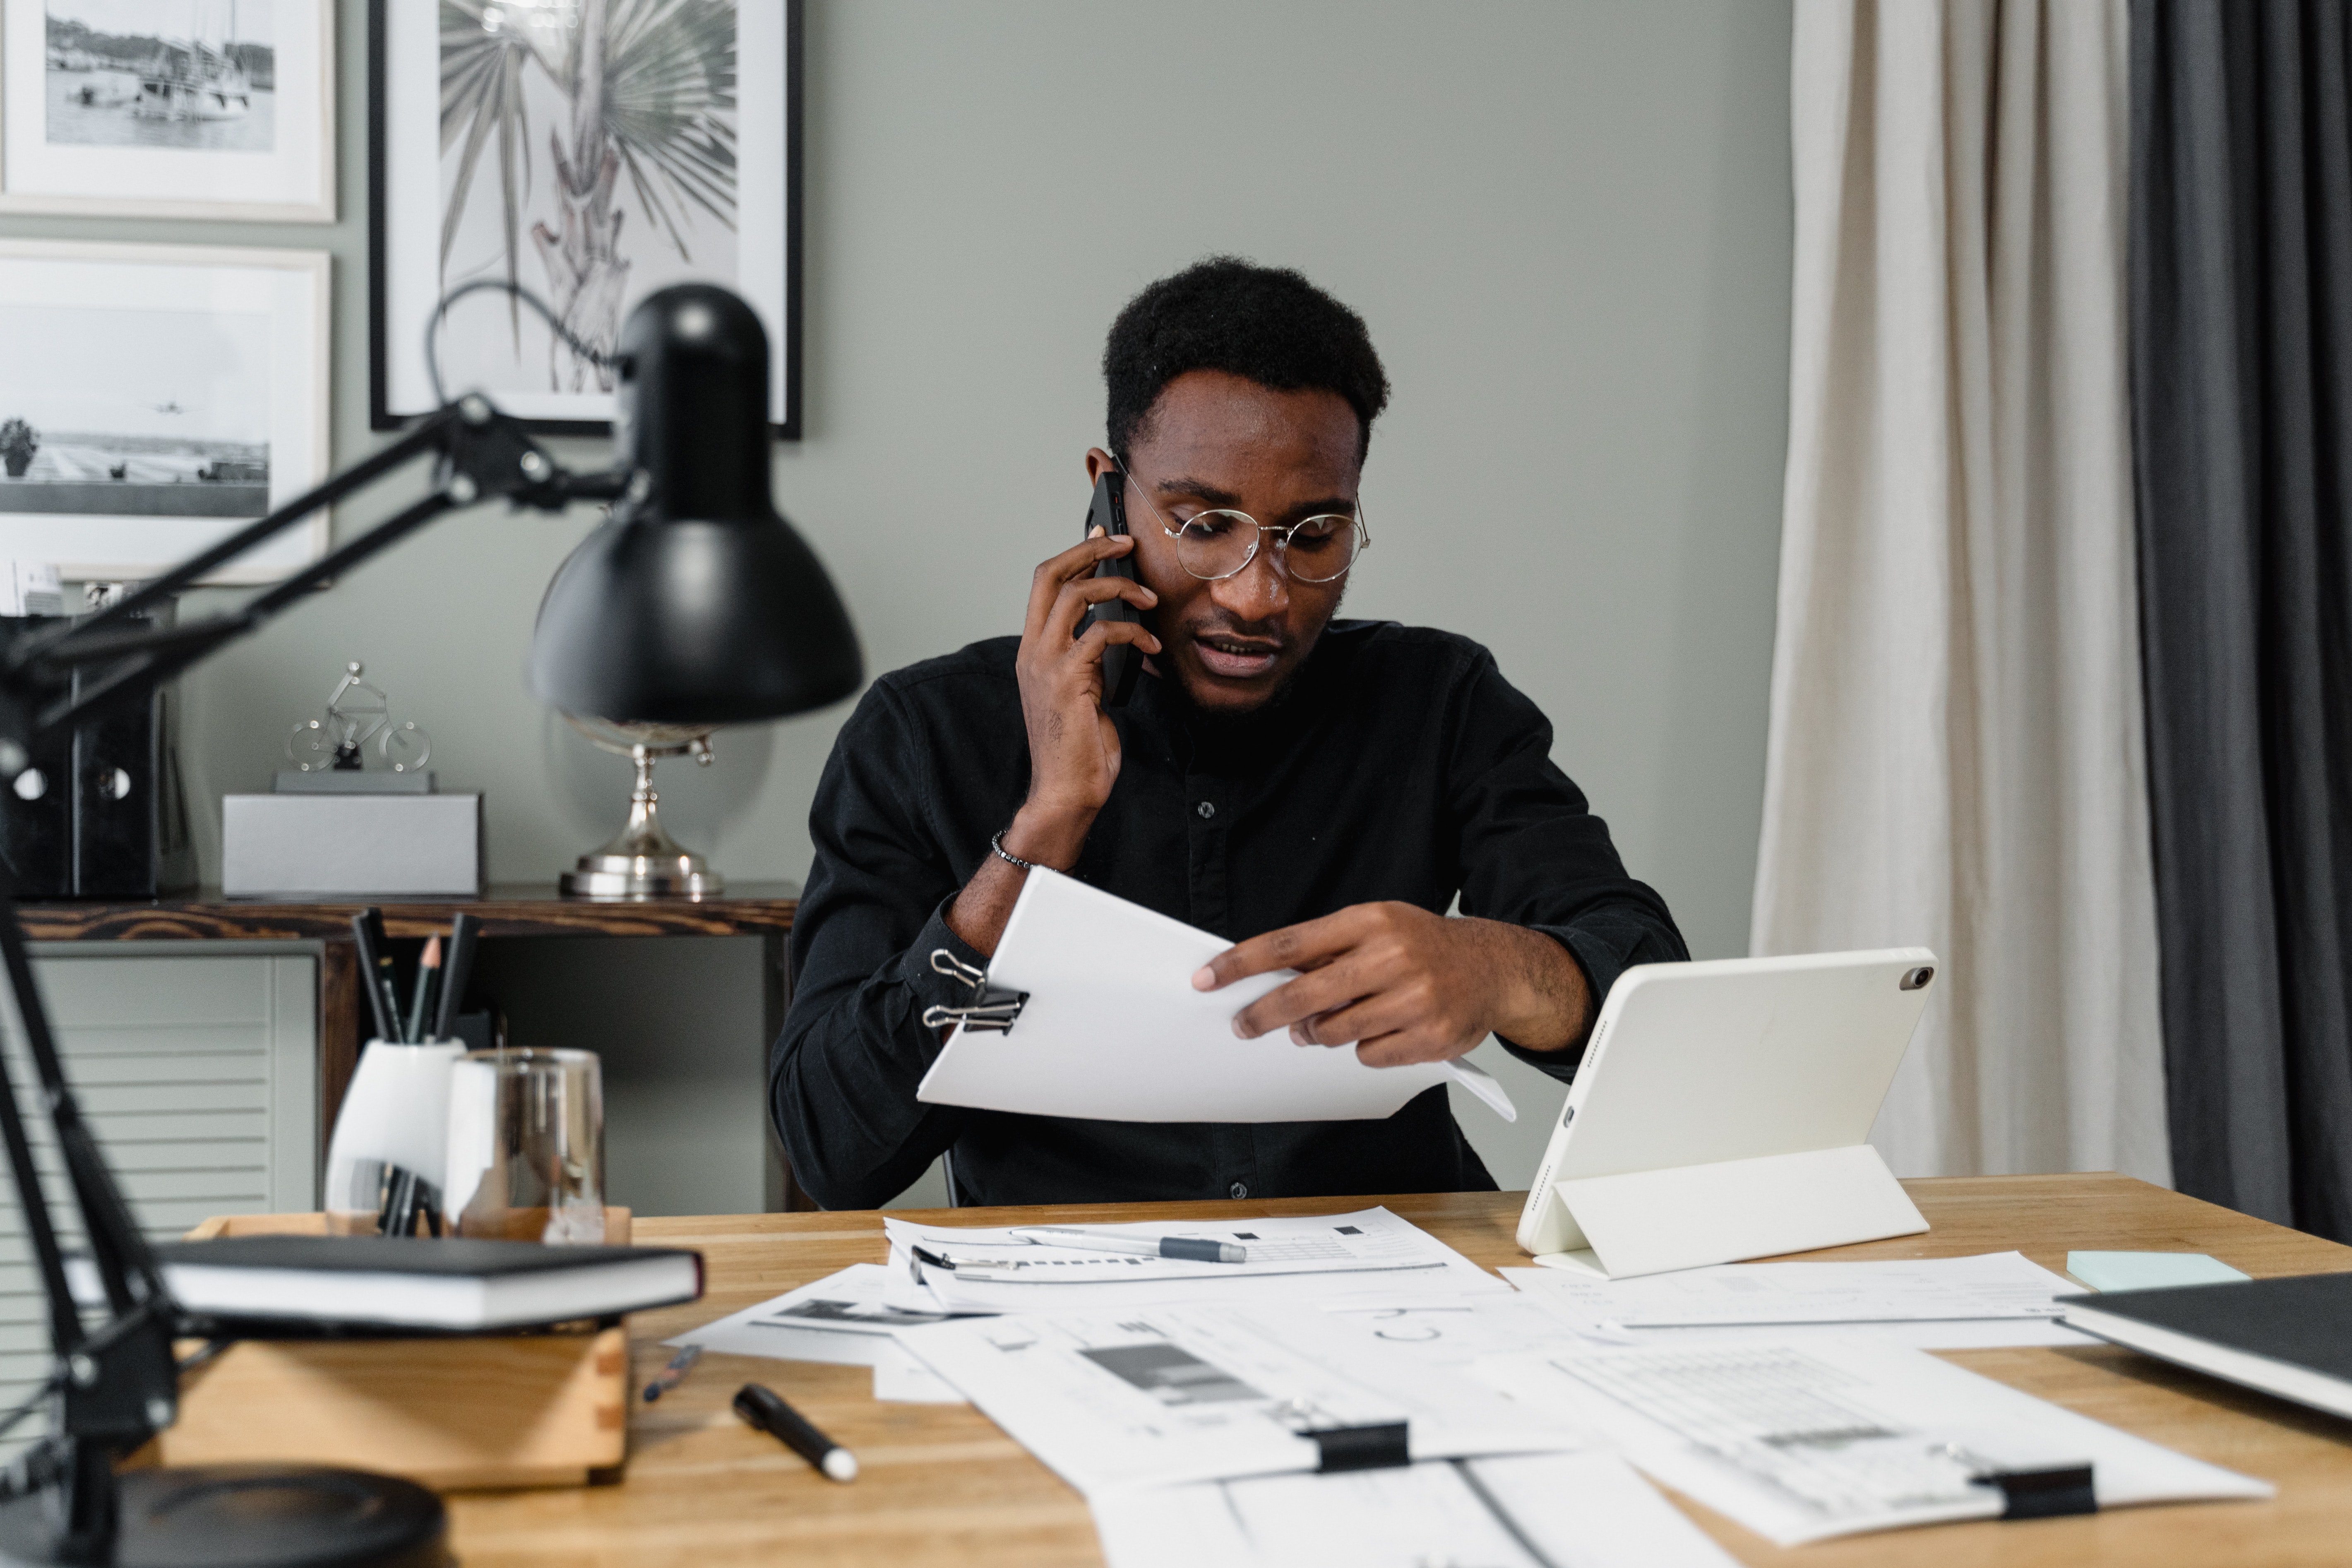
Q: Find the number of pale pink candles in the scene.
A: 0